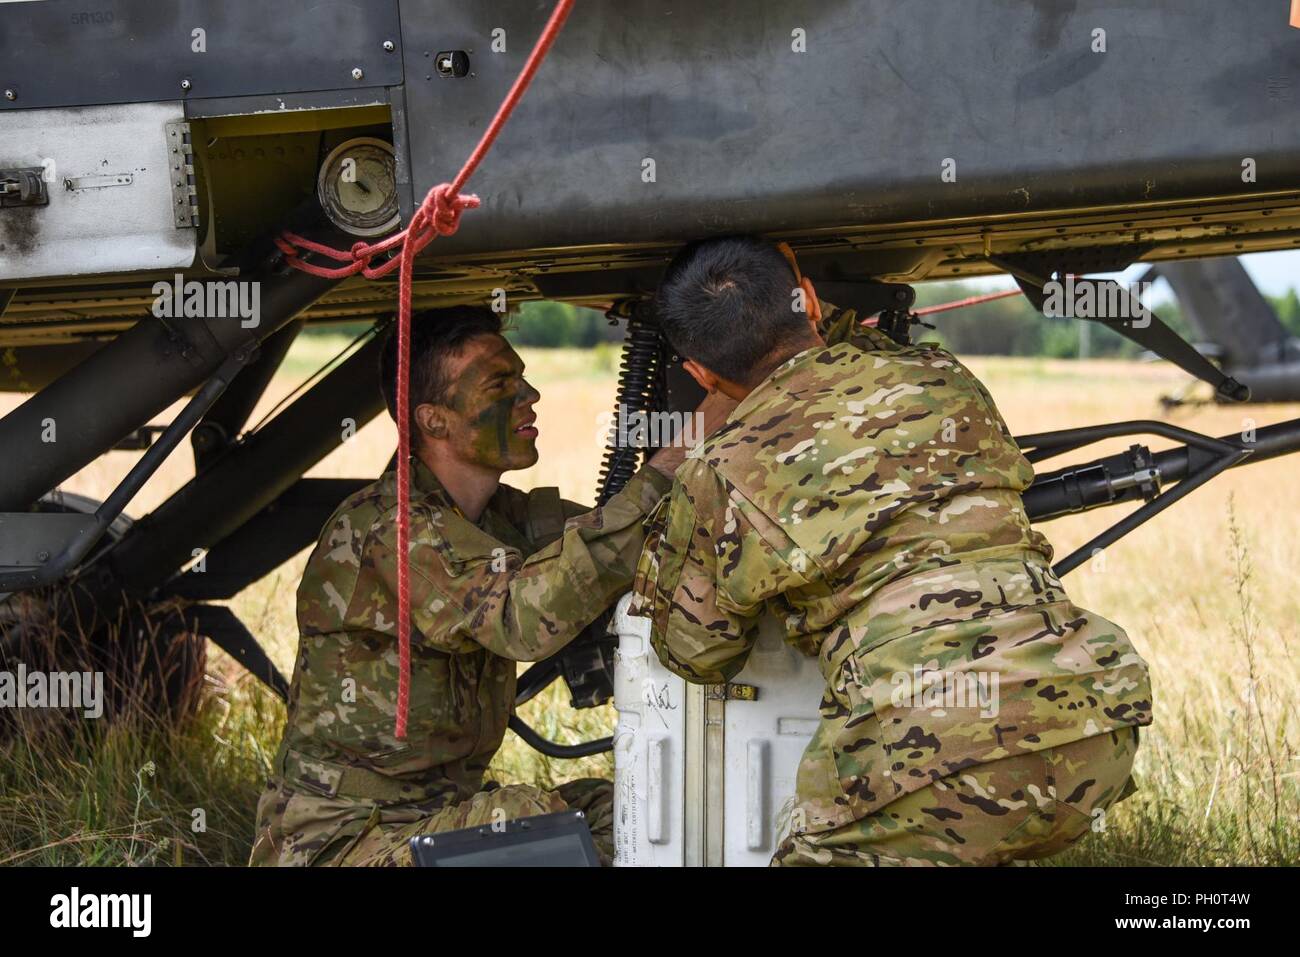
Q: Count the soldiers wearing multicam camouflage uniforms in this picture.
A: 2